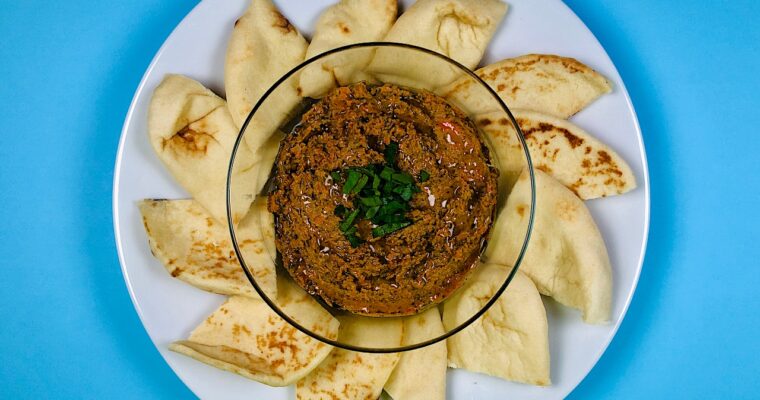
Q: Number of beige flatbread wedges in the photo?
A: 12